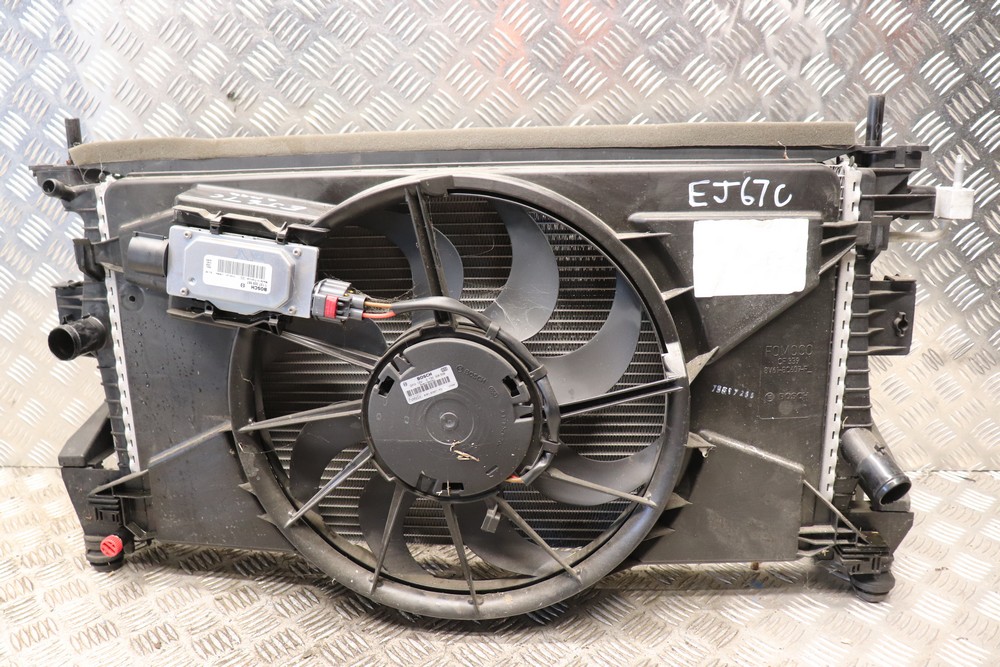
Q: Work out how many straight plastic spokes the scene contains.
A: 9